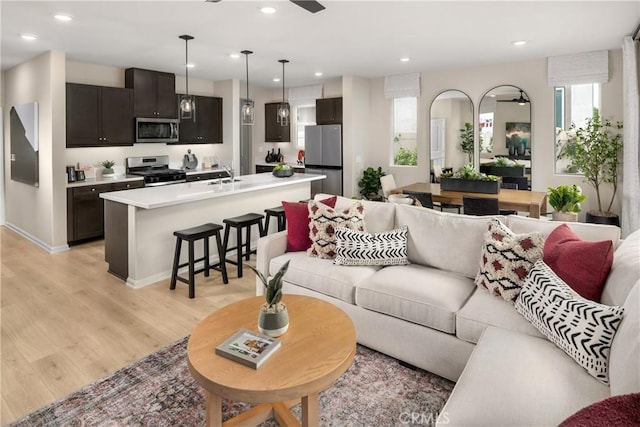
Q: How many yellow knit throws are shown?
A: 0